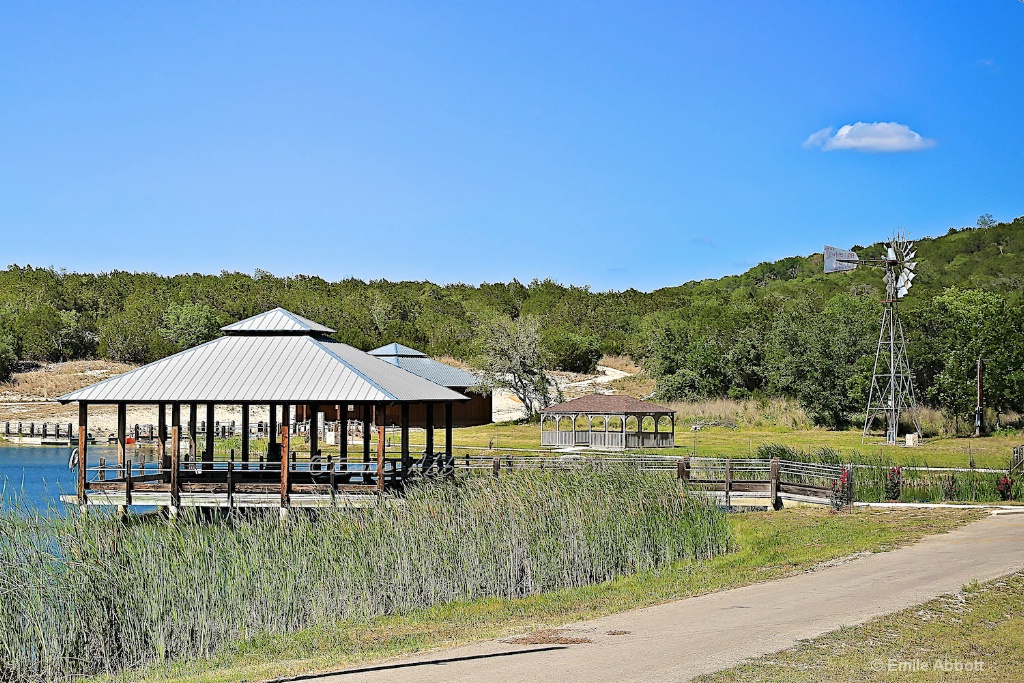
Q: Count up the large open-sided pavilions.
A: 1